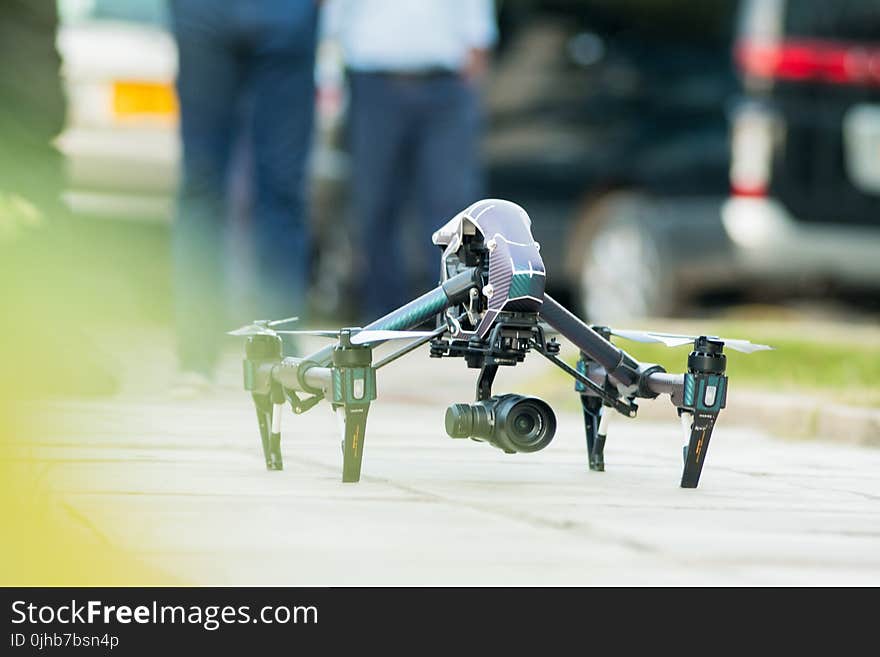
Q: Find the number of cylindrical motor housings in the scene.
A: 4